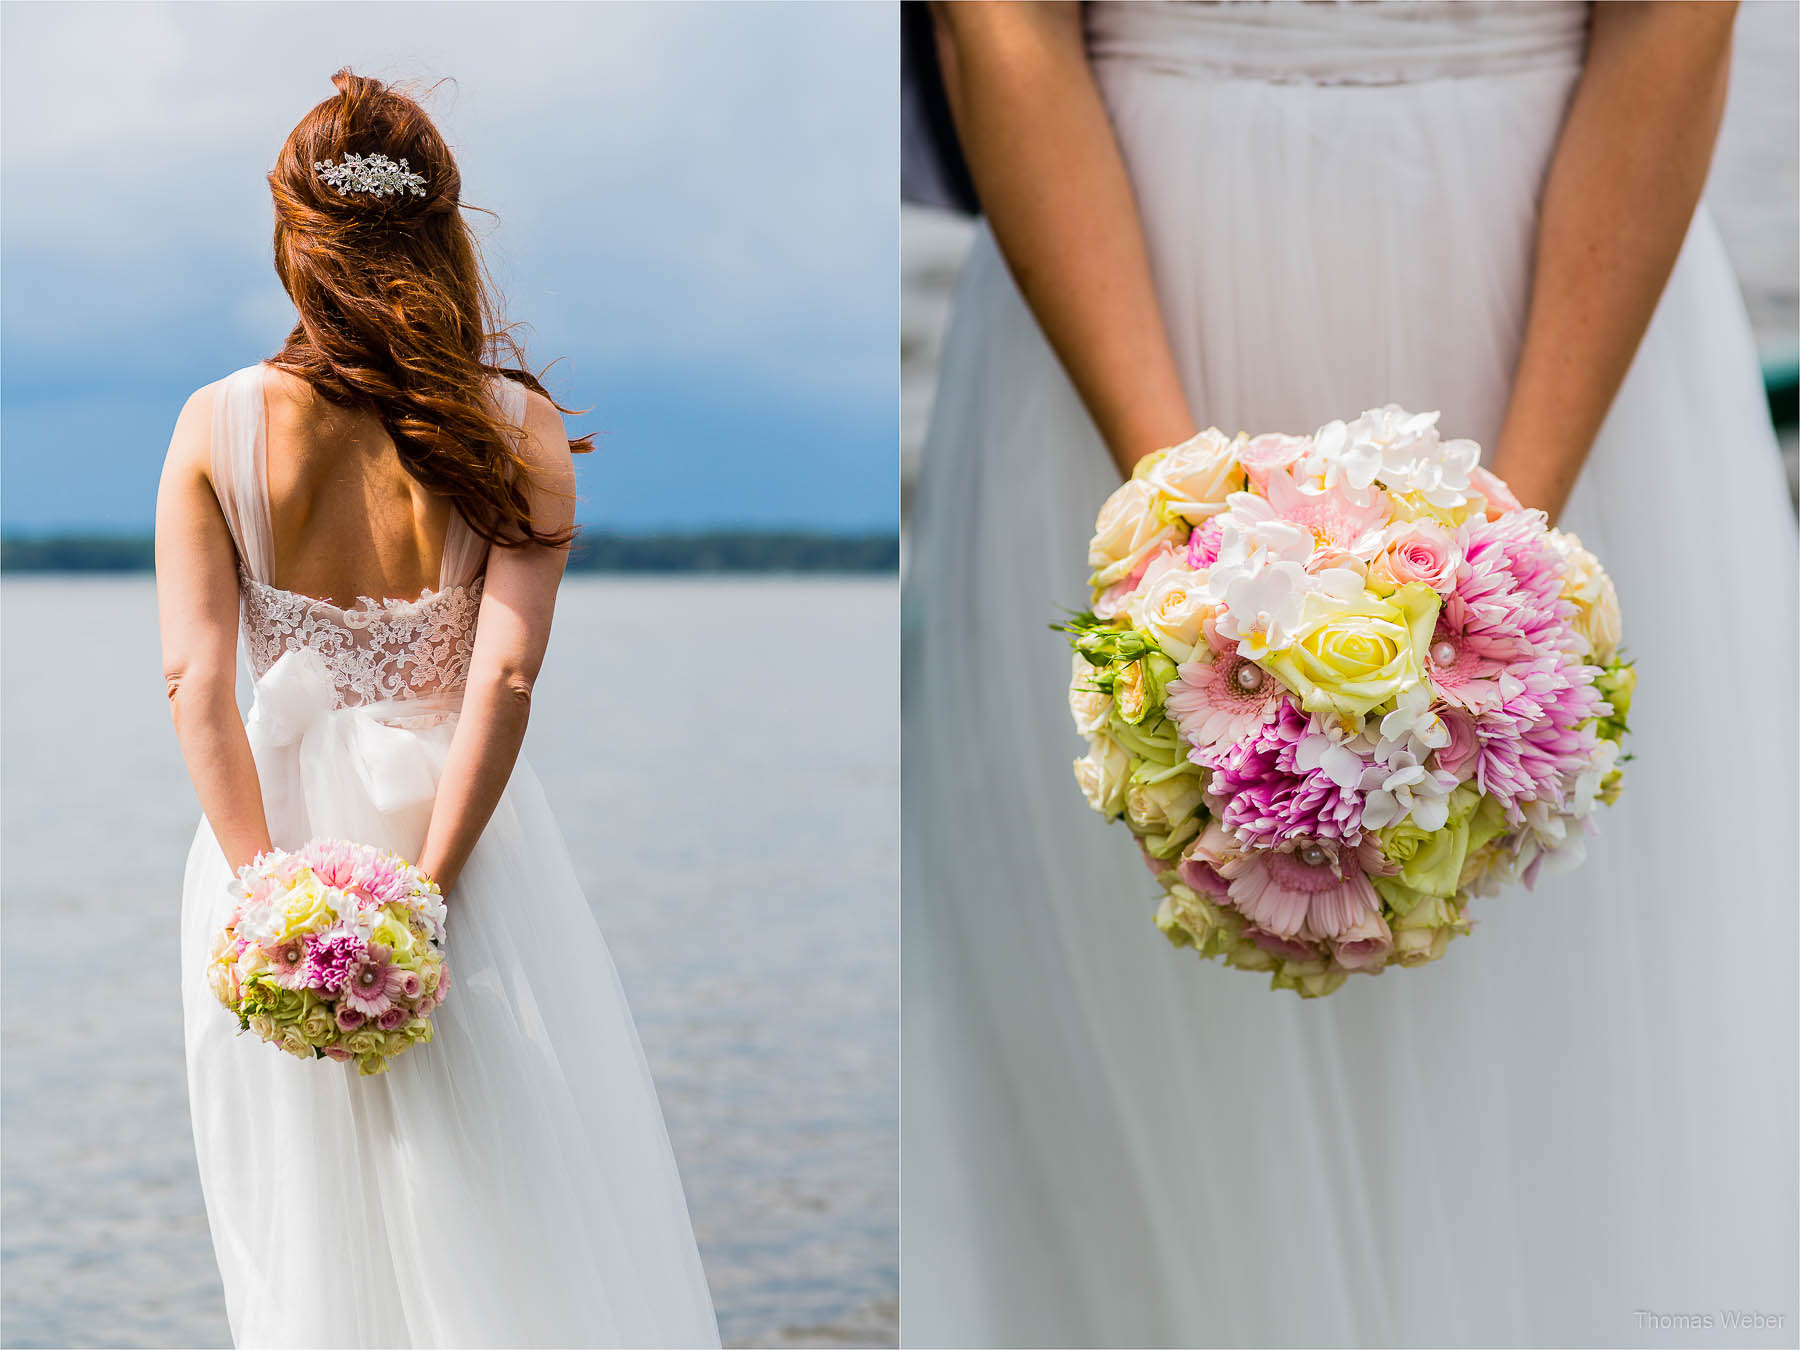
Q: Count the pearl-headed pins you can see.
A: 5